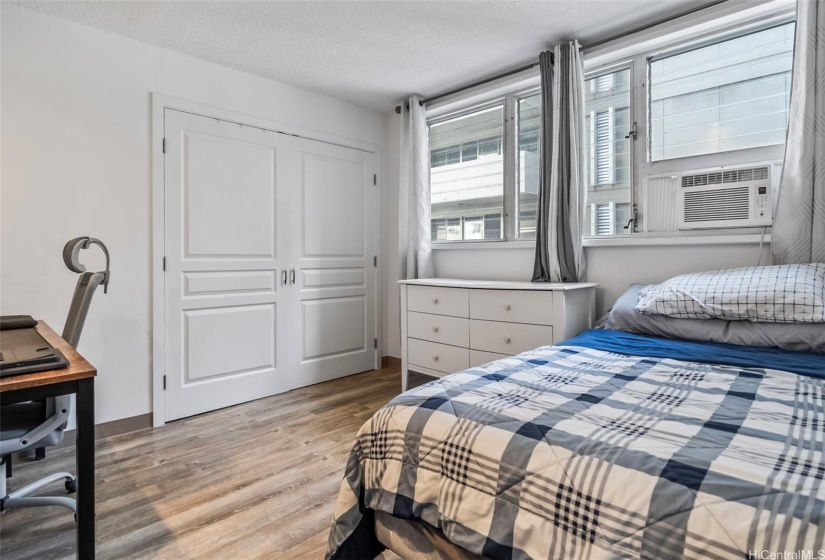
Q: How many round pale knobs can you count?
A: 5